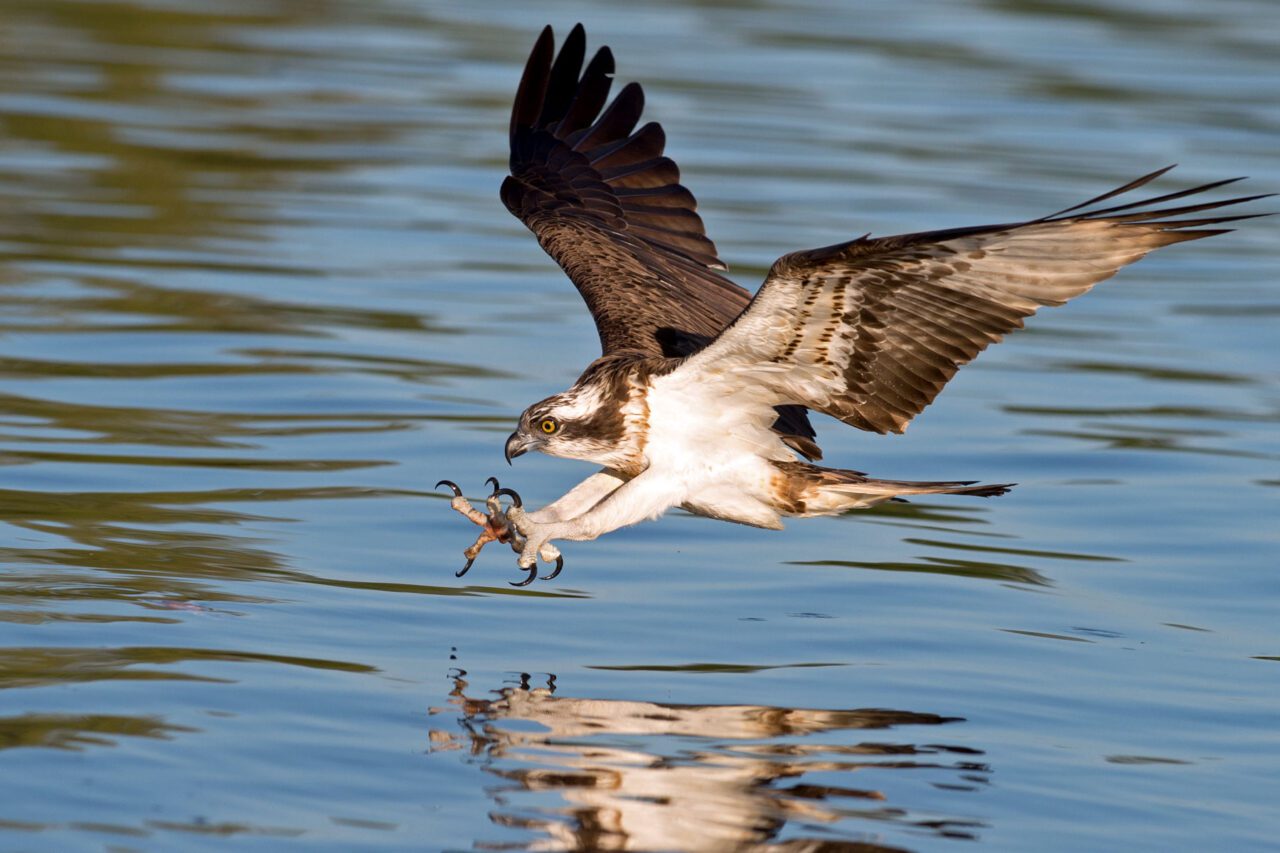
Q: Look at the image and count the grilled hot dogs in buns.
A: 0